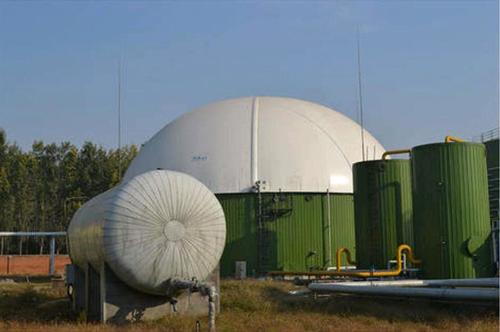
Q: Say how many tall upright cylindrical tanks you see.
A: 2